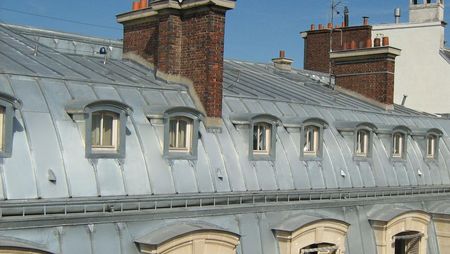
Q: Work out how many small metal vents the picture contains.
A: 4